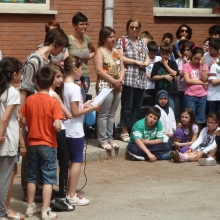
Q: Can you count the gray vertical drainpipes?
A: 1